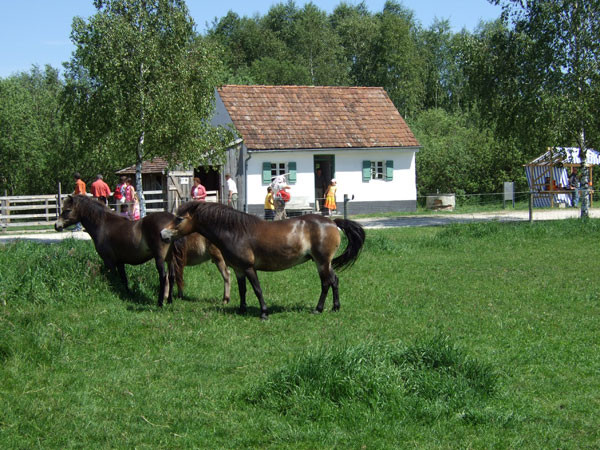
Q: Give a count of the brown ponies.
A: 3